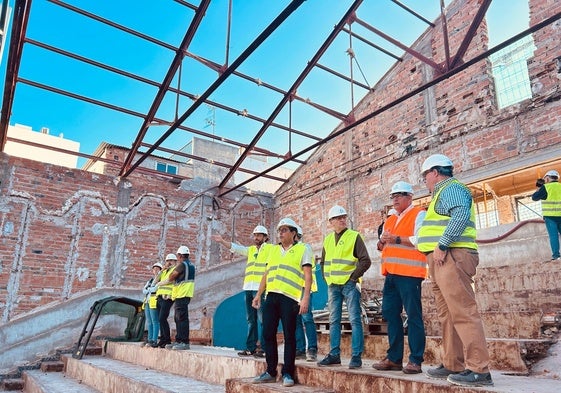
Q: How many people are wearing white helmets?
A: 11